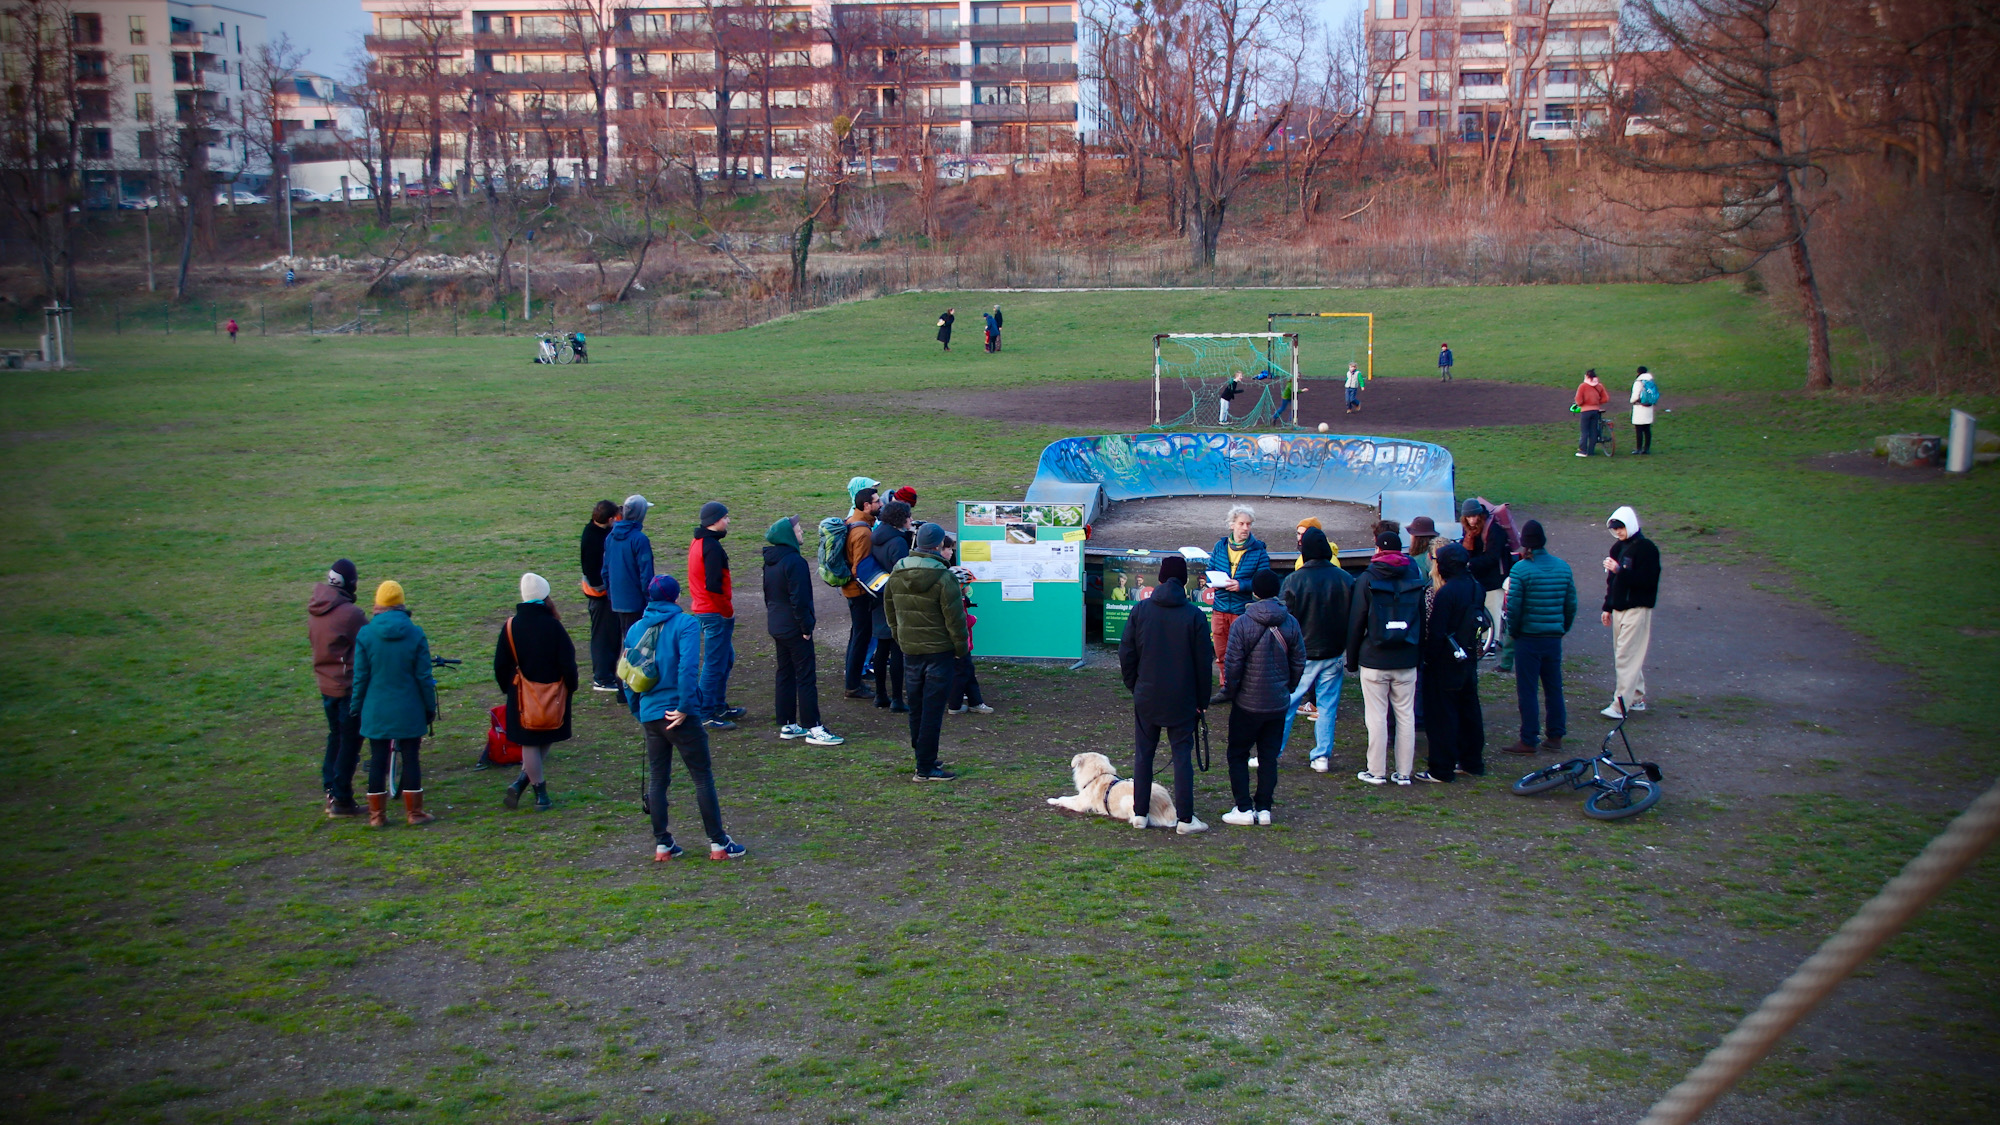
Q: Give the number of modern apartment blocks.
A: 3